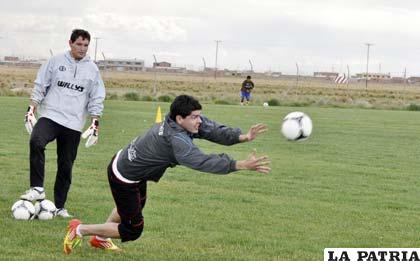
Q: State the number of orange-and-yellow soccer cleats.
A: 2